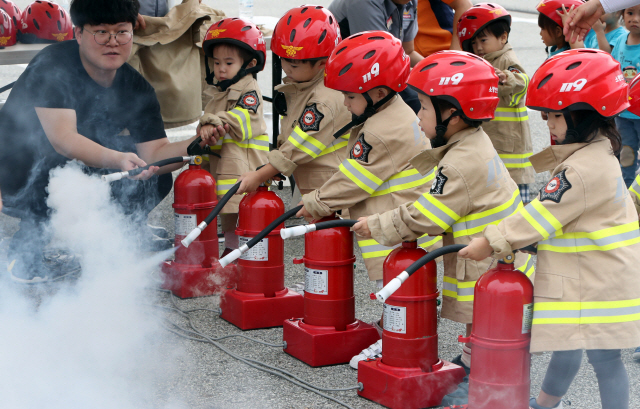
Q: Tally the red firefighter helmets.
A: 11